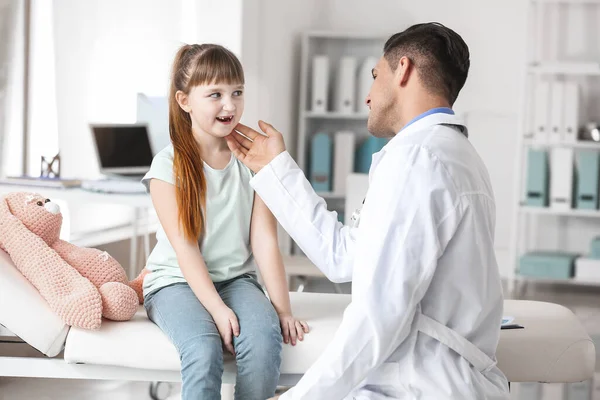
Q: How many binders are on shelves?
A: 12